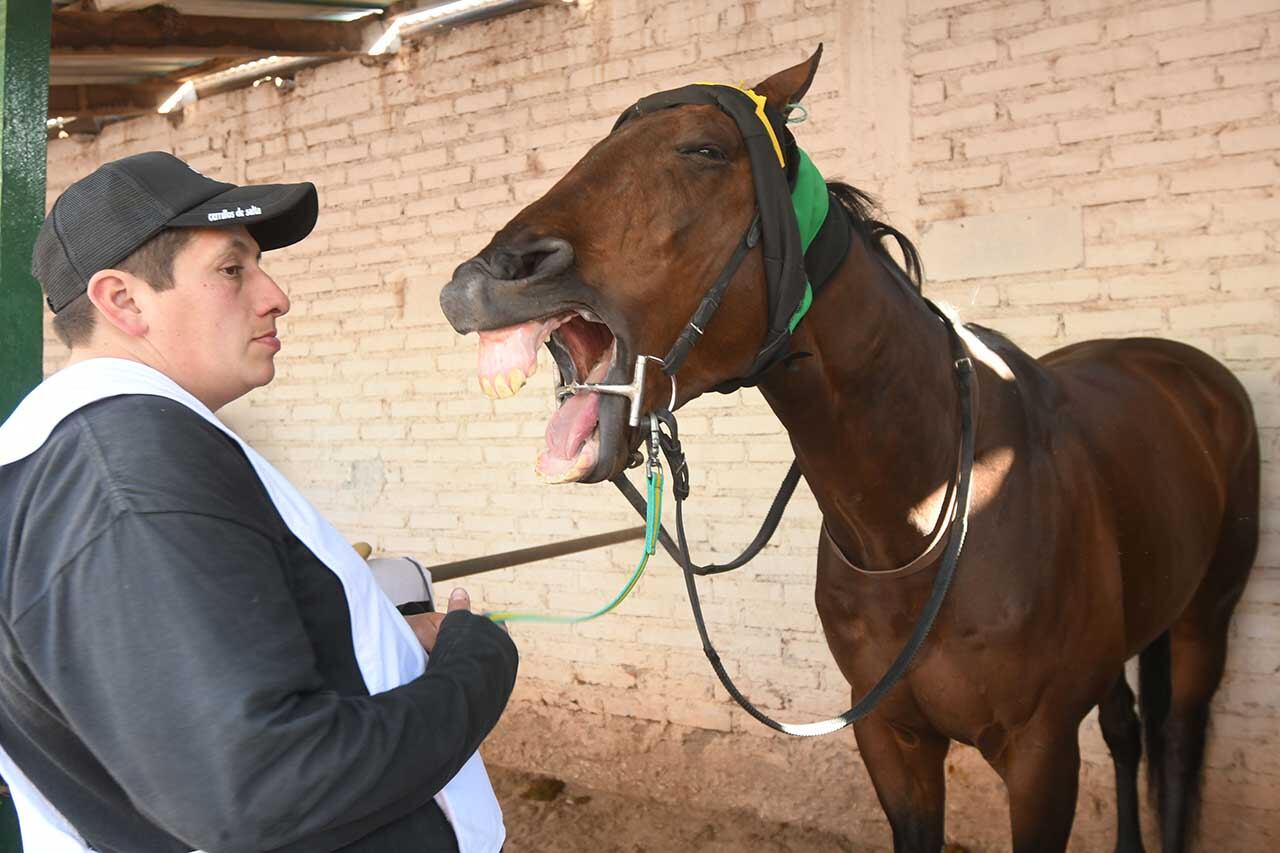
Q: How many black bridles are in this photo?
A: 1